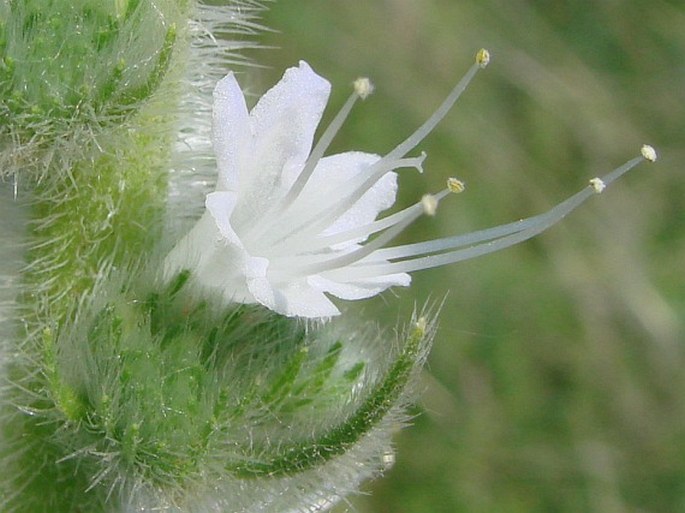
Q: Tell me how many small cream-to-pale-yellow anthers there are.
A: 6